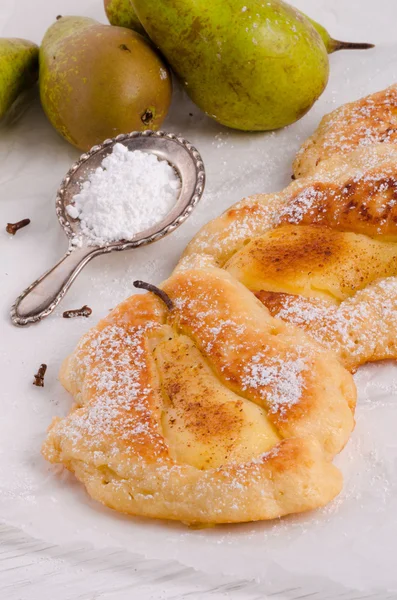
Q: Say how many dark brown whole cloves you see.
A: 3